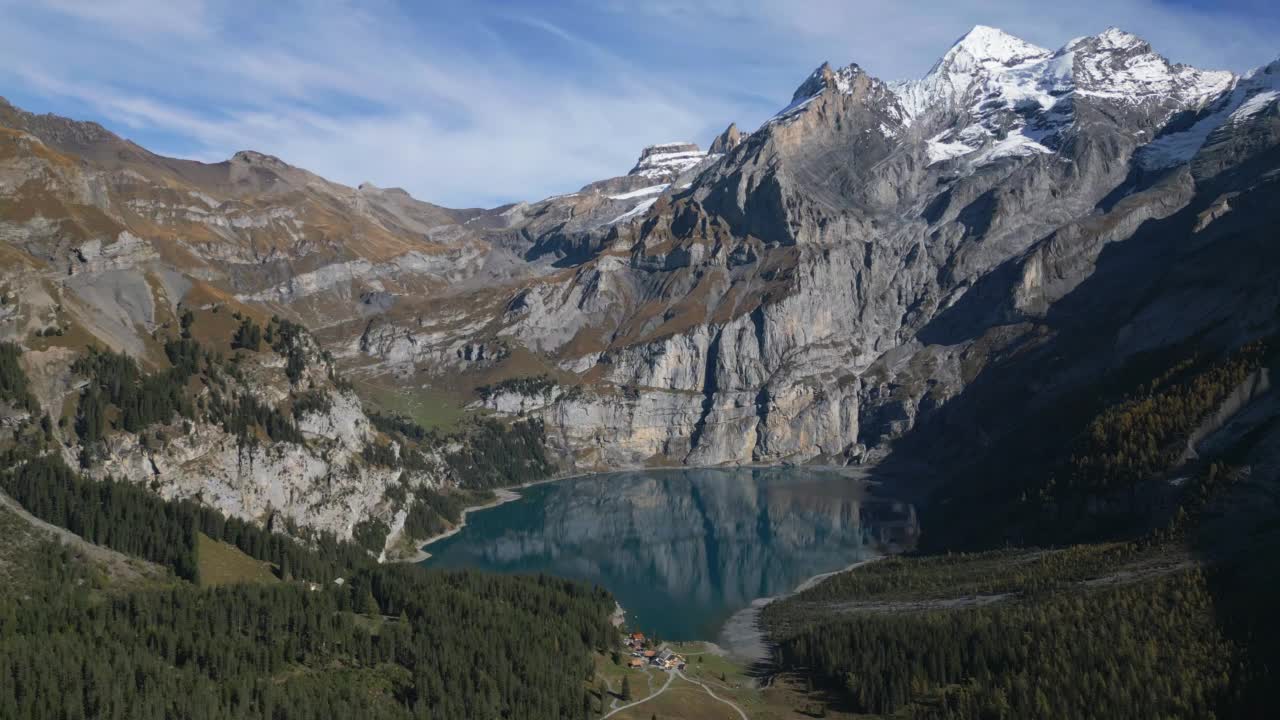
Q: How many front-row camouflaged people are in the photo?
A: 0